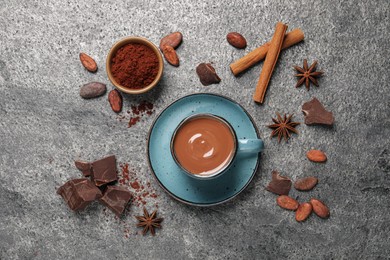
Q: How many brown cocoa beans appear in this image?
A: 11